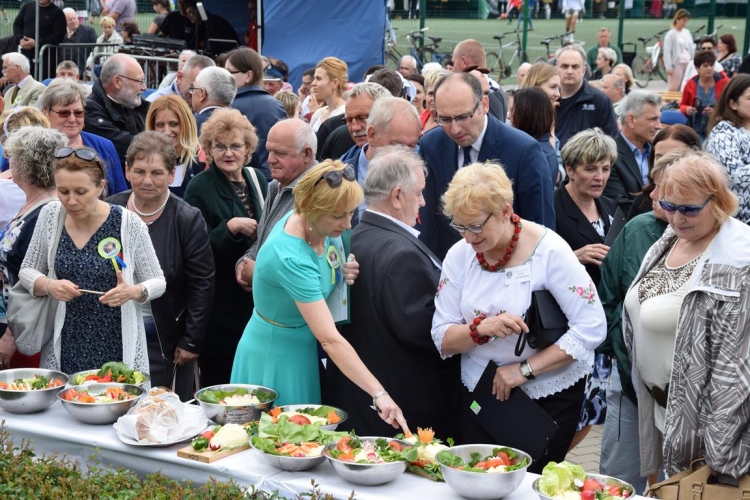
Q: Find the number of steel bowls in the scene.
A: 9